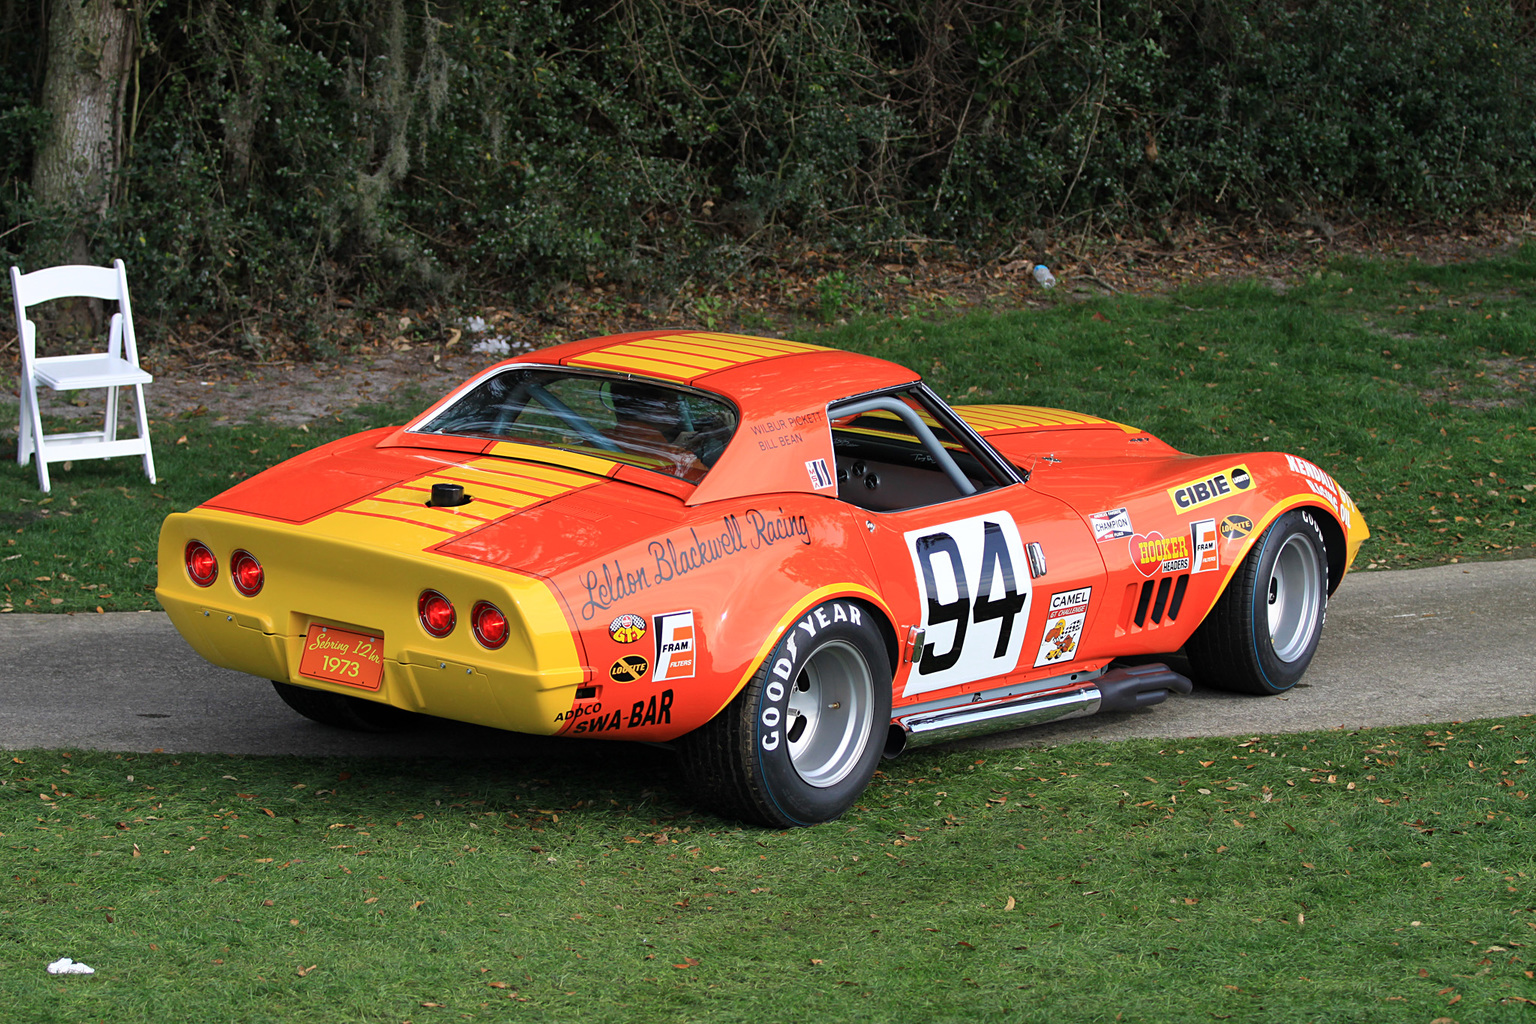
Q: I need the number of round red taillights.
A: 4